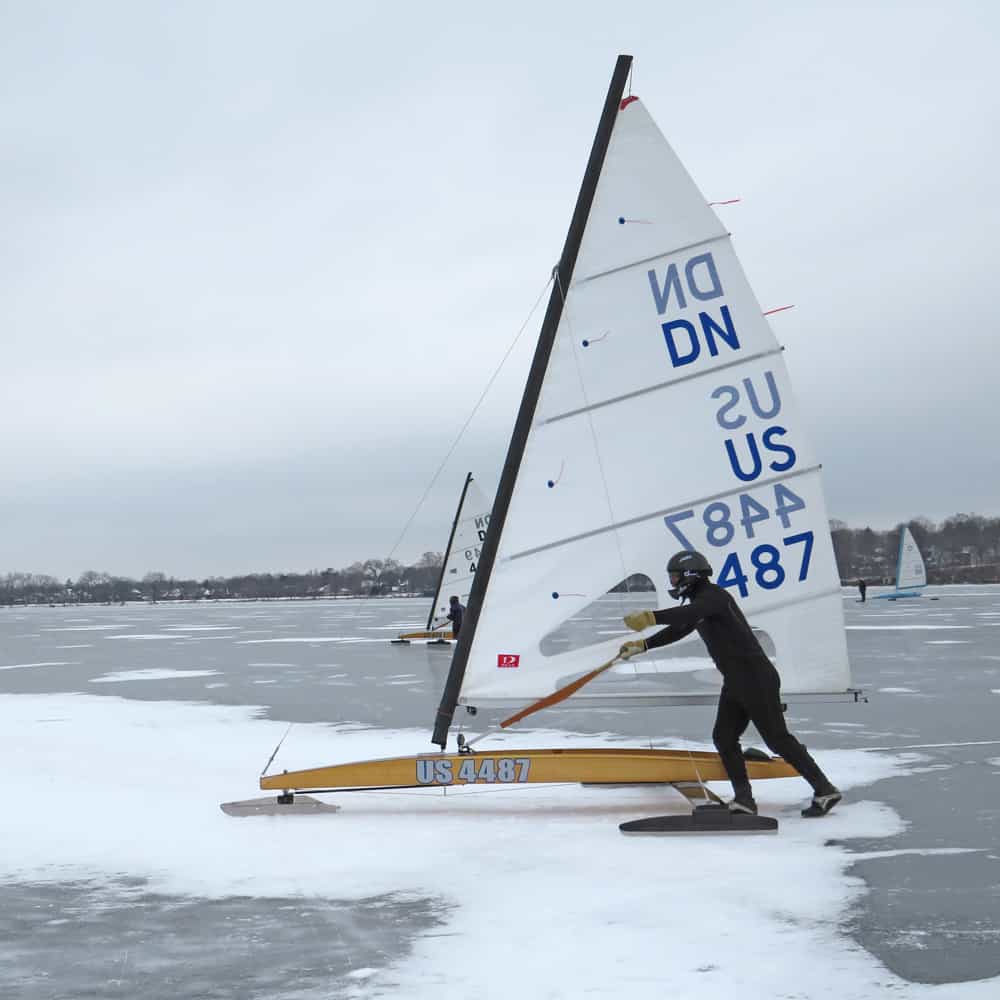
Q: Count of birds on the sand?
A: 0